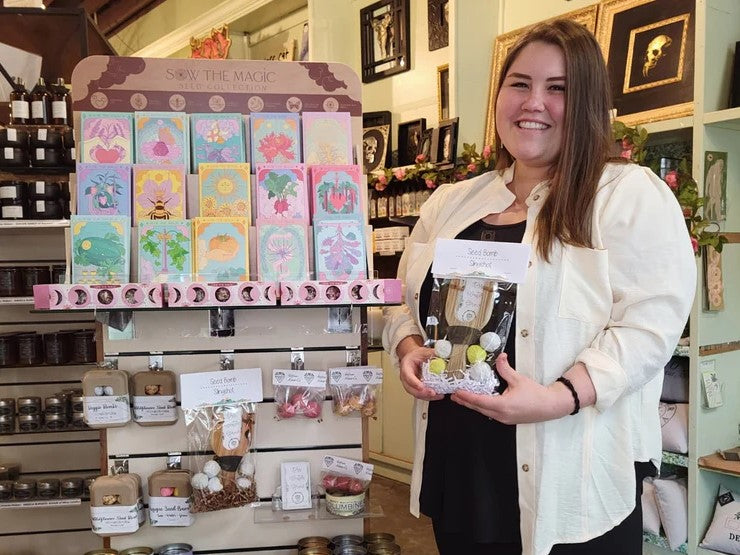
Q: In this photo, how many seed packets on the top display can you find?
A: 15